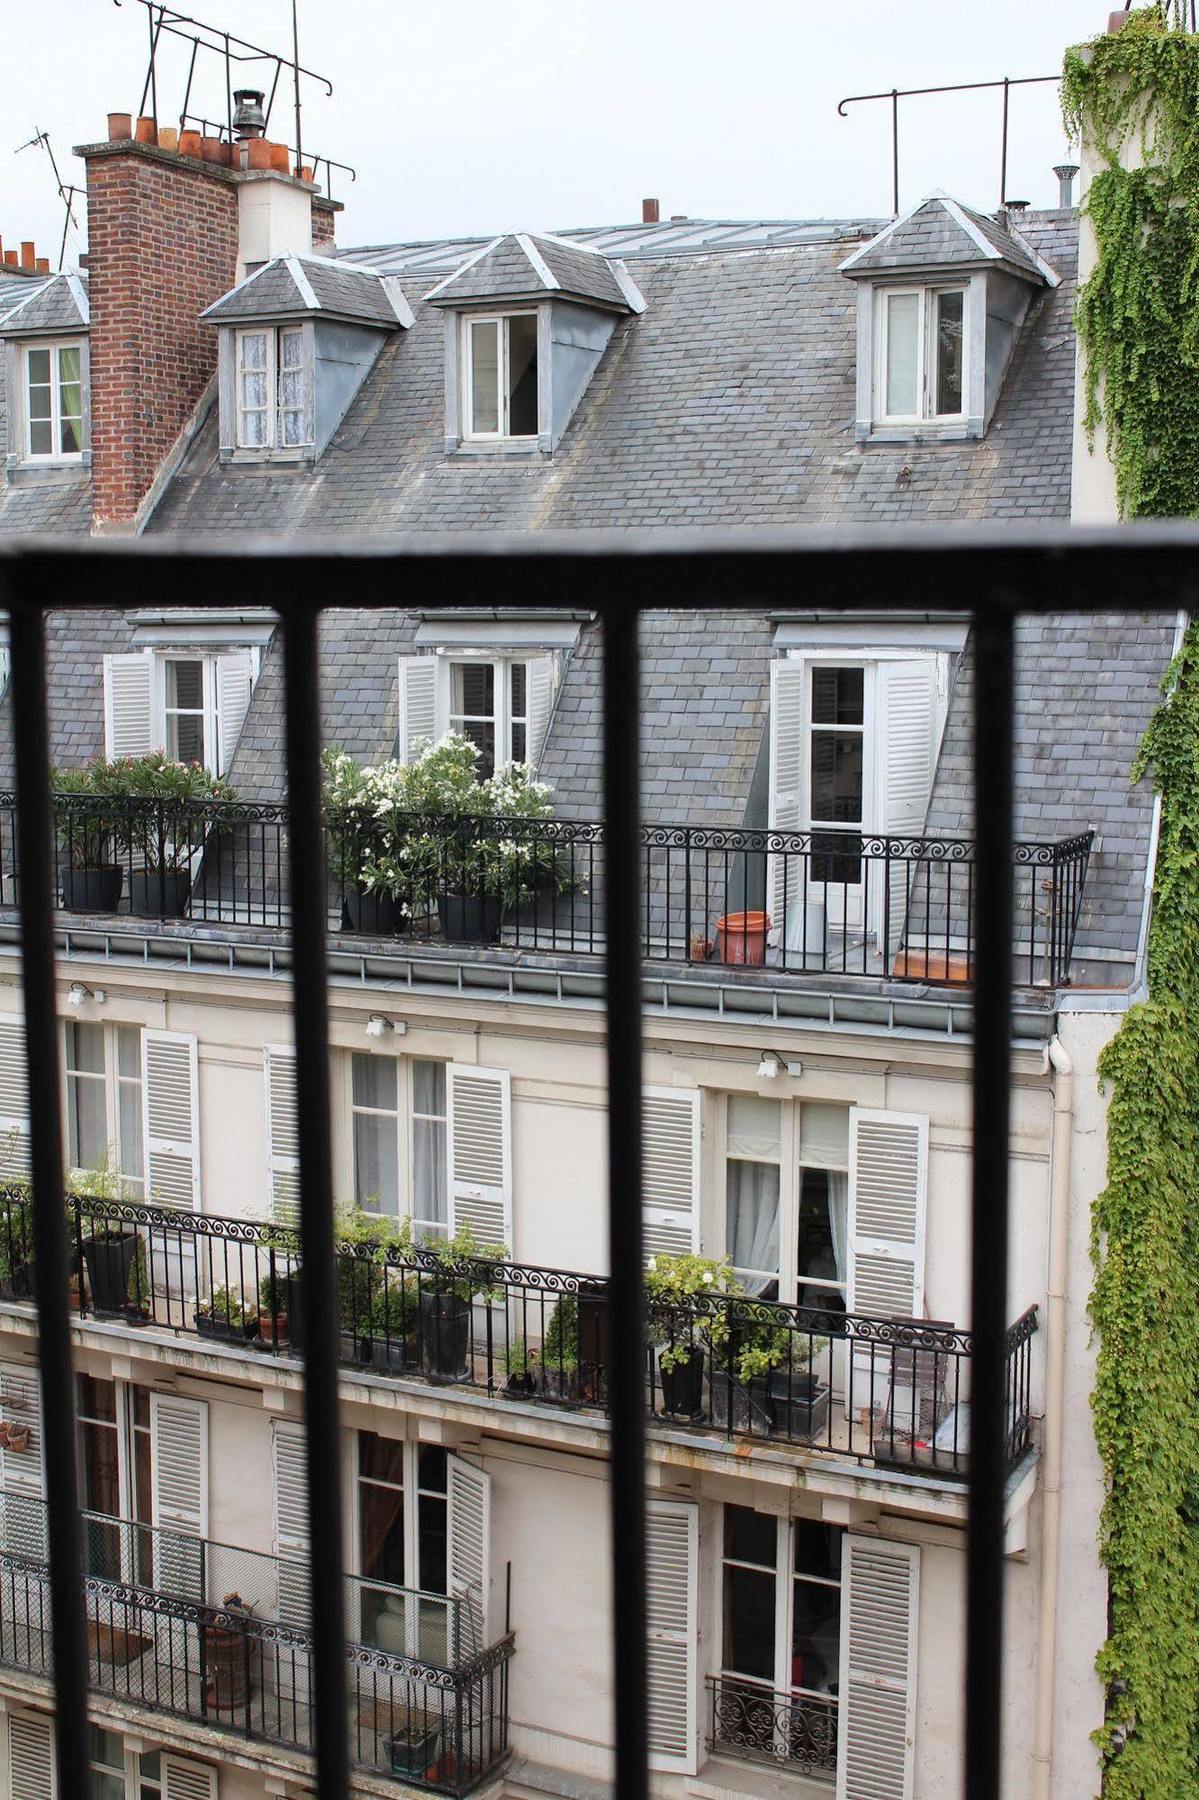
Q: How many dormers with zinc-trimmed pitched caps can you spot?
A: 4